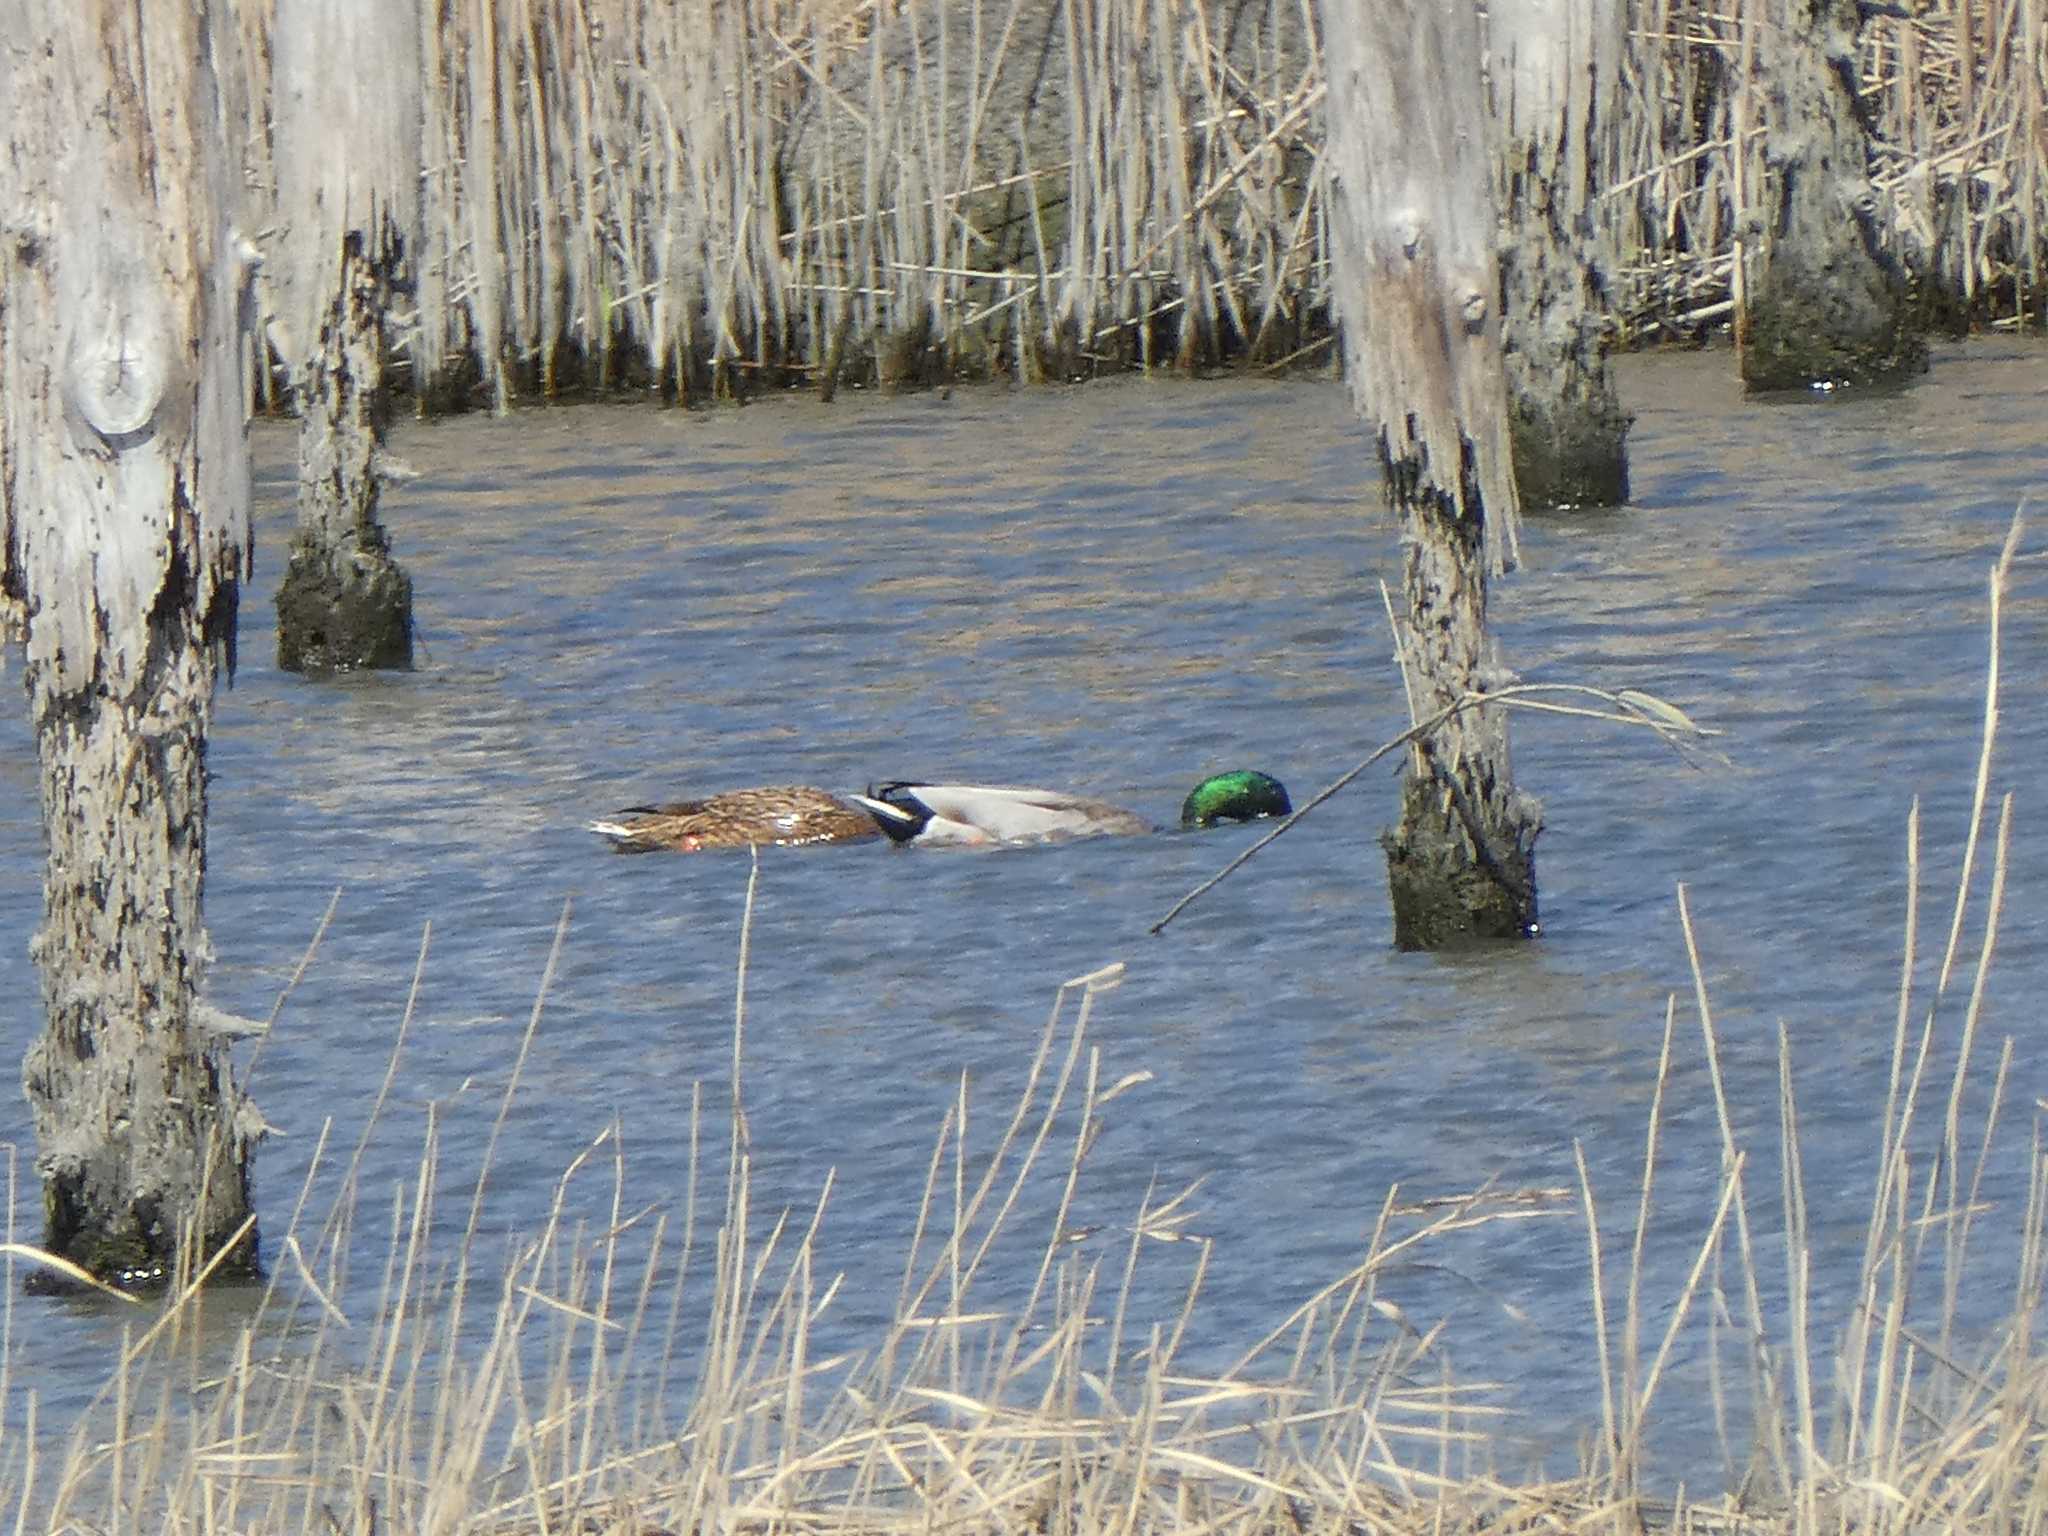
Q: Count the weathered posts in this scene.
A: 5